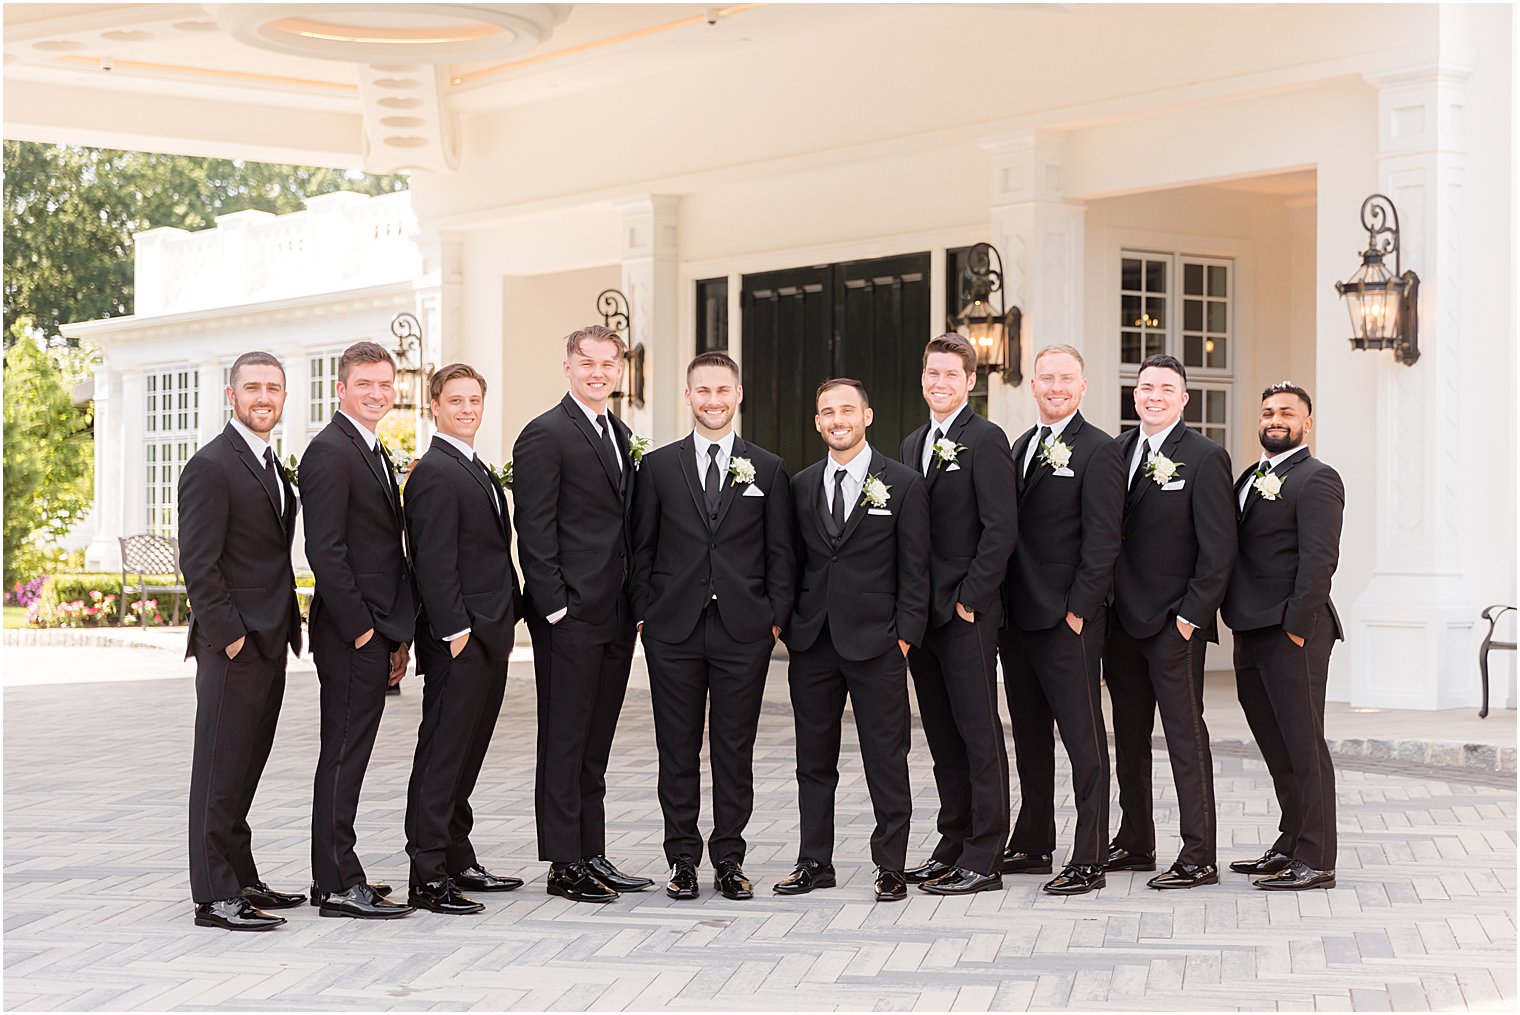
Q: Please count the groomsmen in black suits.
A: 10